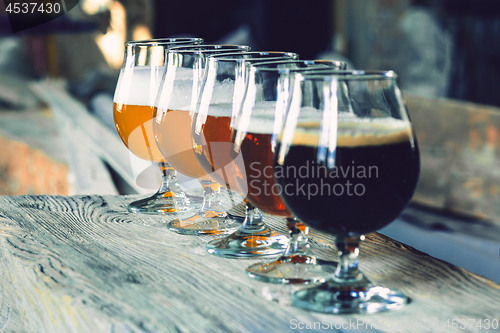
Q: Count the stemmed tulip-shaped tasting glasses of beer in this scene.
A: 5